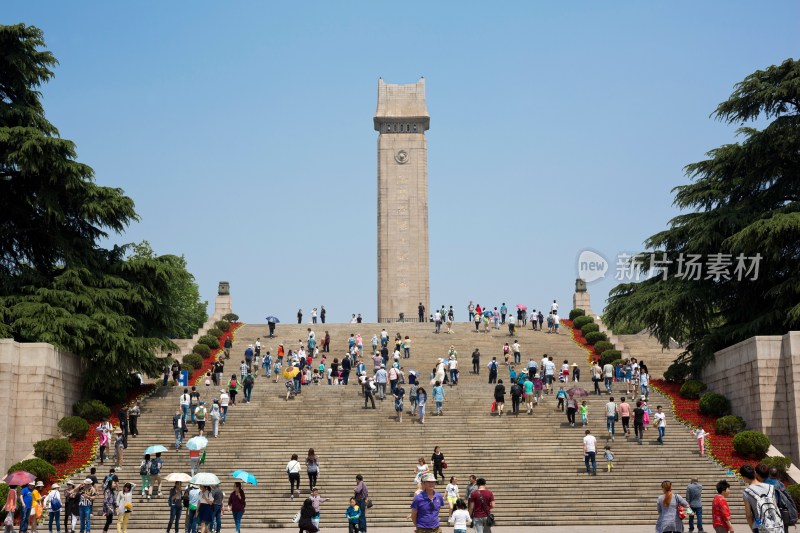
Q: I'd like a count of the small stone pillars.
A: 2